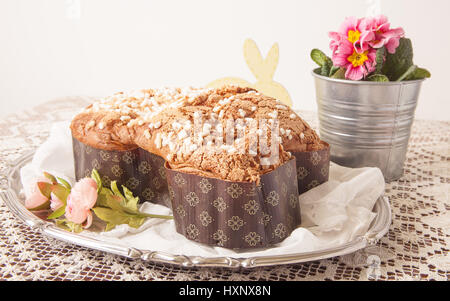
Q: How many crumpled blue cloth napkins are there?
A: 0